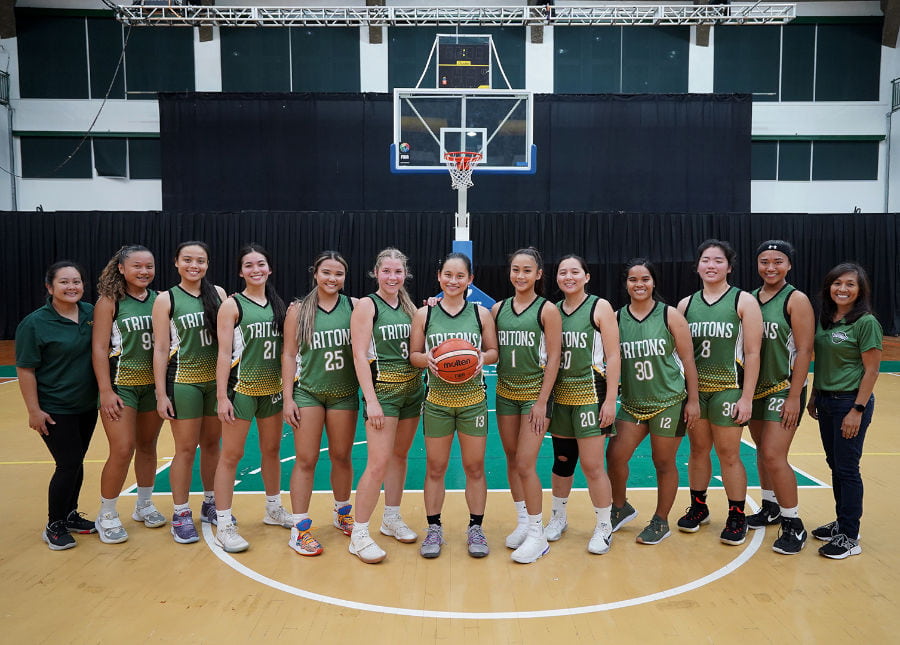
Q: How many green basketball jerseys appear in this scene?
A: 11